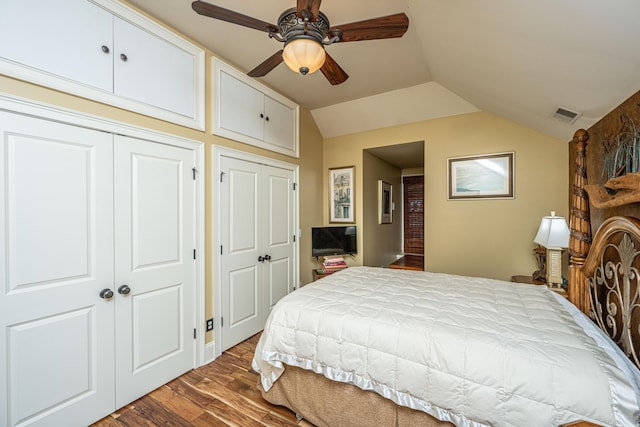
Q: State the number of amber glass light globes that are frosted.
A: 1